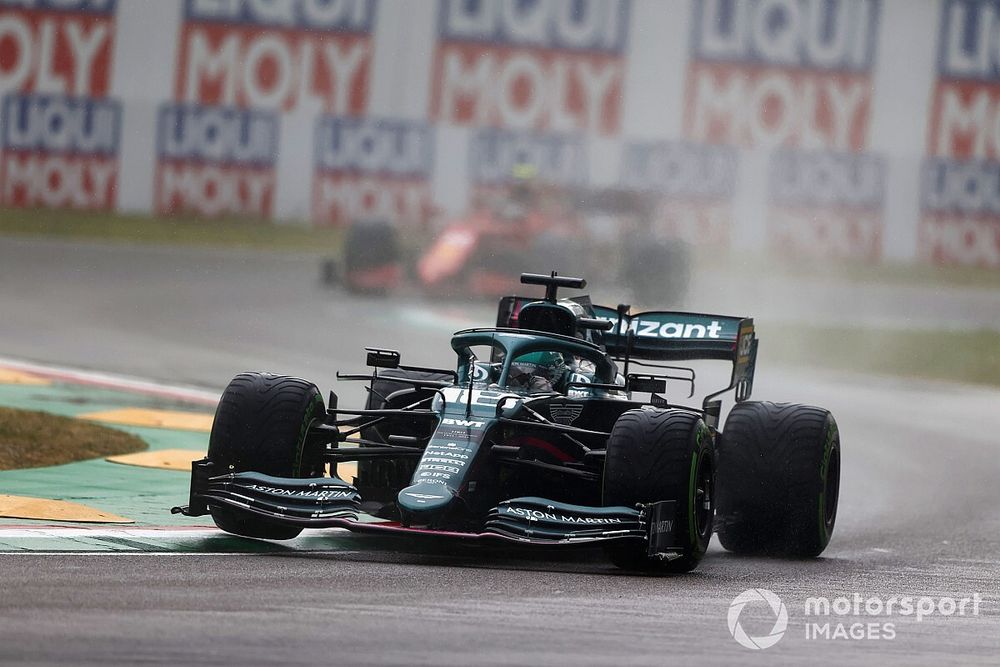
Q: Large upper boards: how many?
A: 5